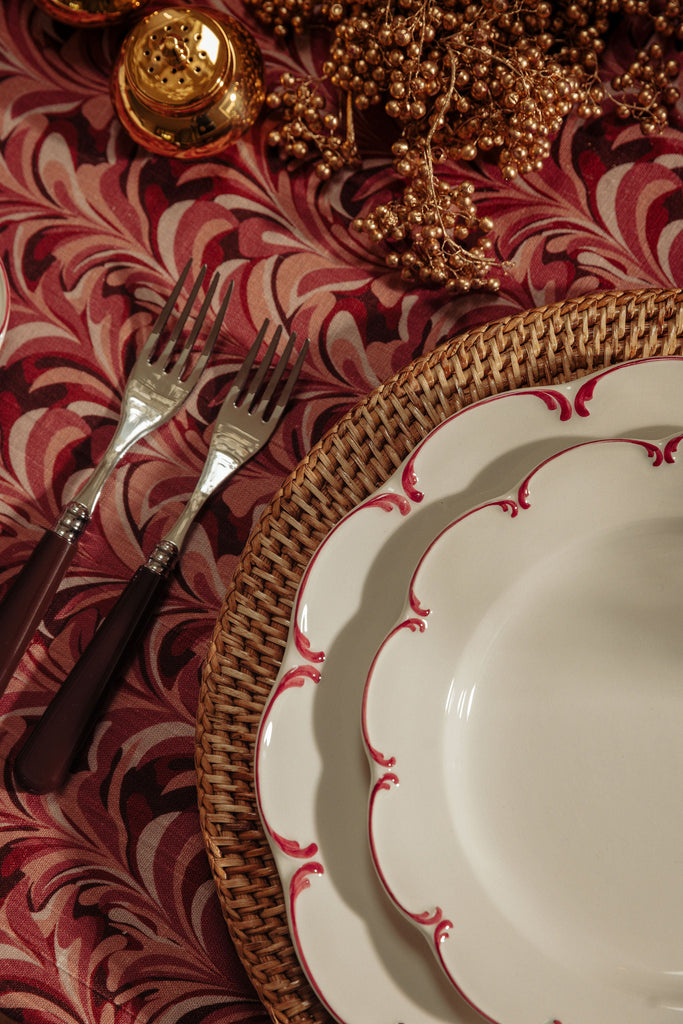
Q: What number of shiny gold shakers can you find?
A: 2